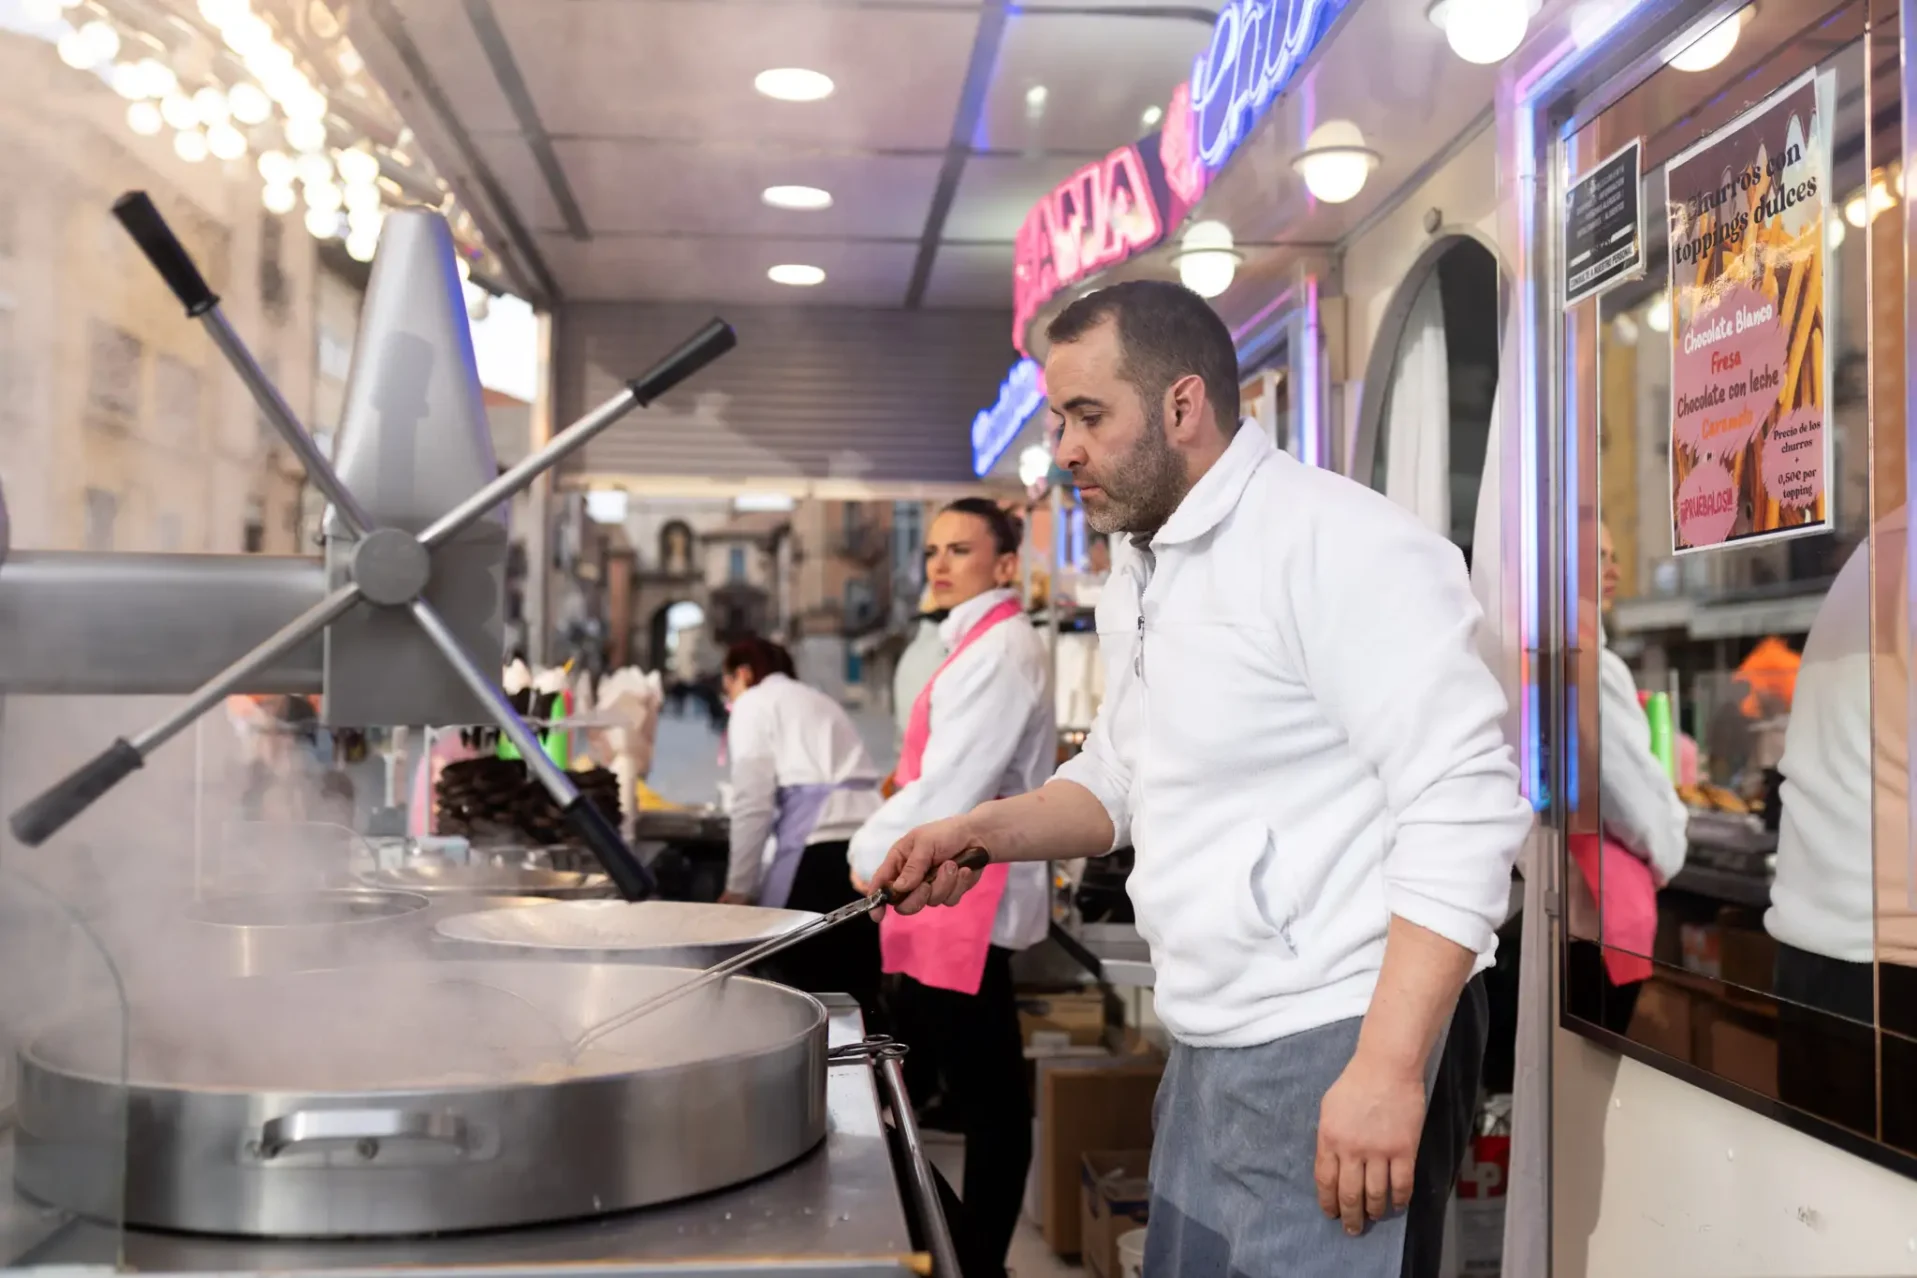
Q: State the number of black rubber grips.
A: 4